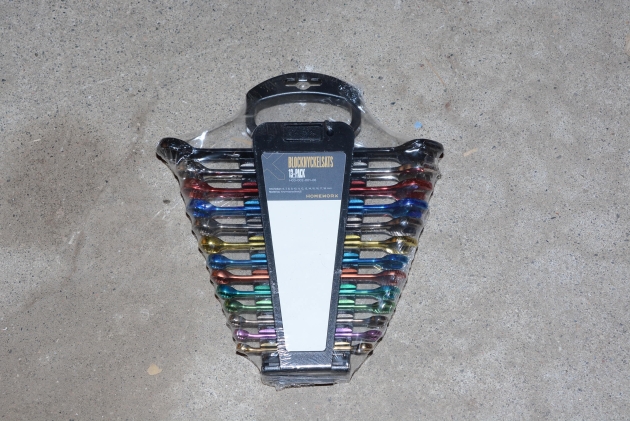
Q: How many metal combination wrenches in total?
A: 13